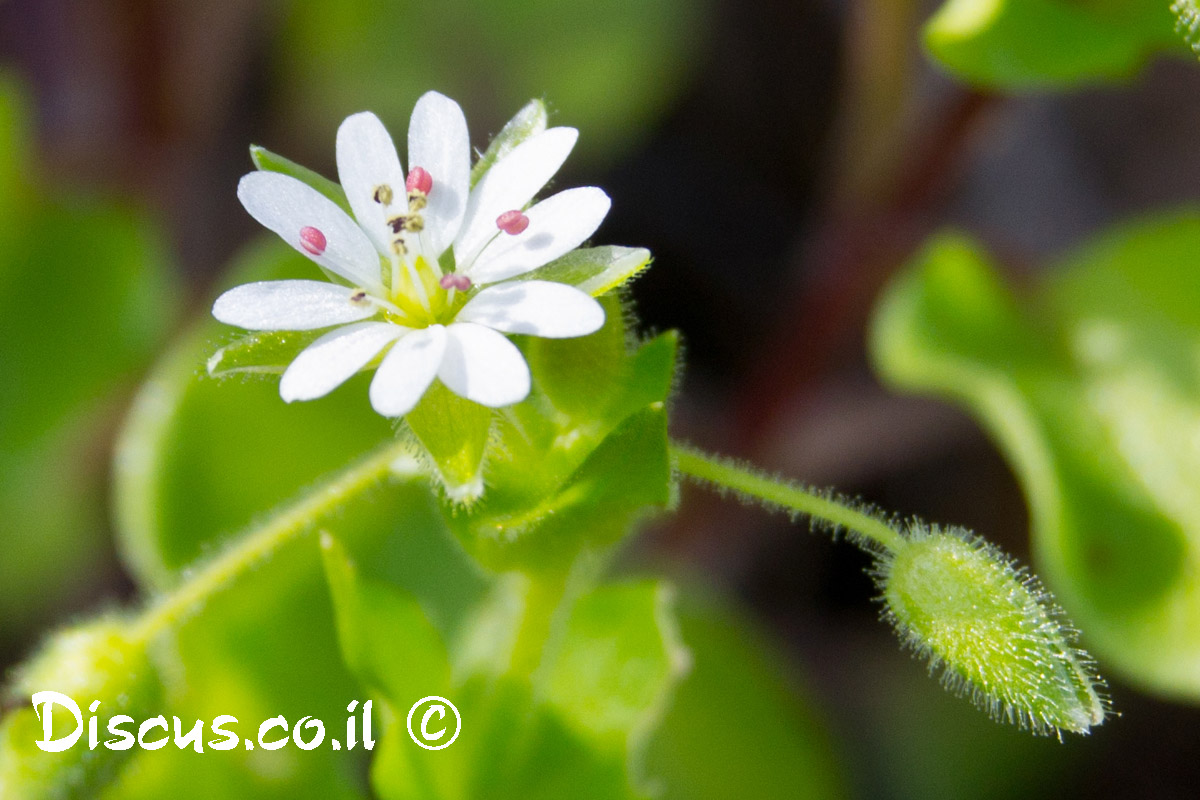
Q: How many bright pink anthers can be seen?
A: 4